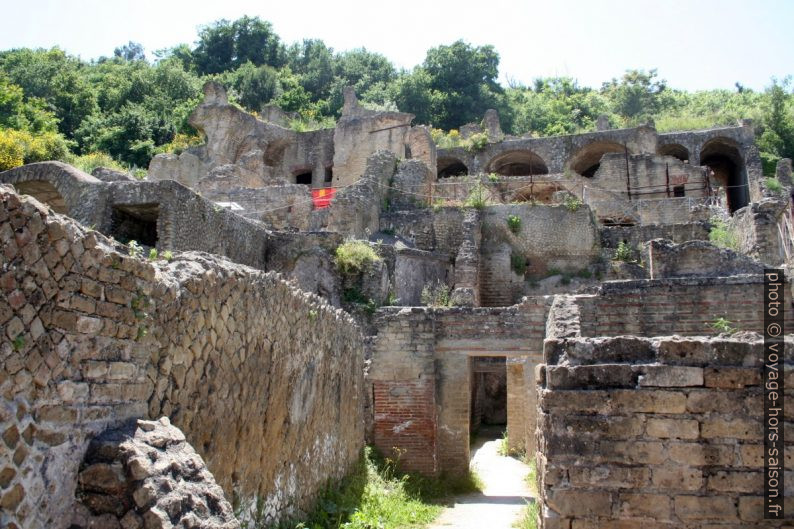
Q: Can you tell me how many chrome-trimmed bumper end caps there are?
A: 0